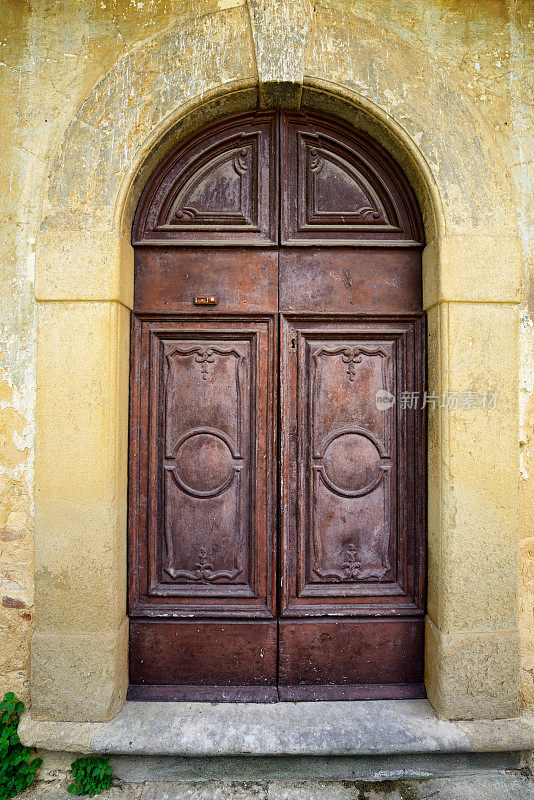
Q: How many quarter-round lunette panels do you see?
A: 2